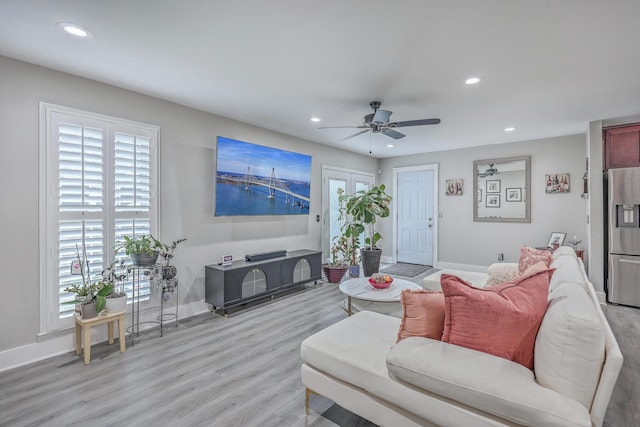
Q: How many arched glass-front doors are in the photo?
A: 2